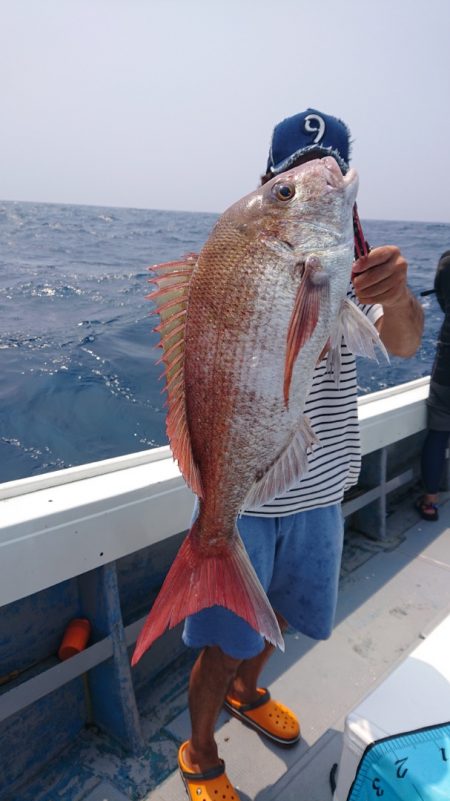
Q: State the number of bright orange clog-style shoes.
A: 2